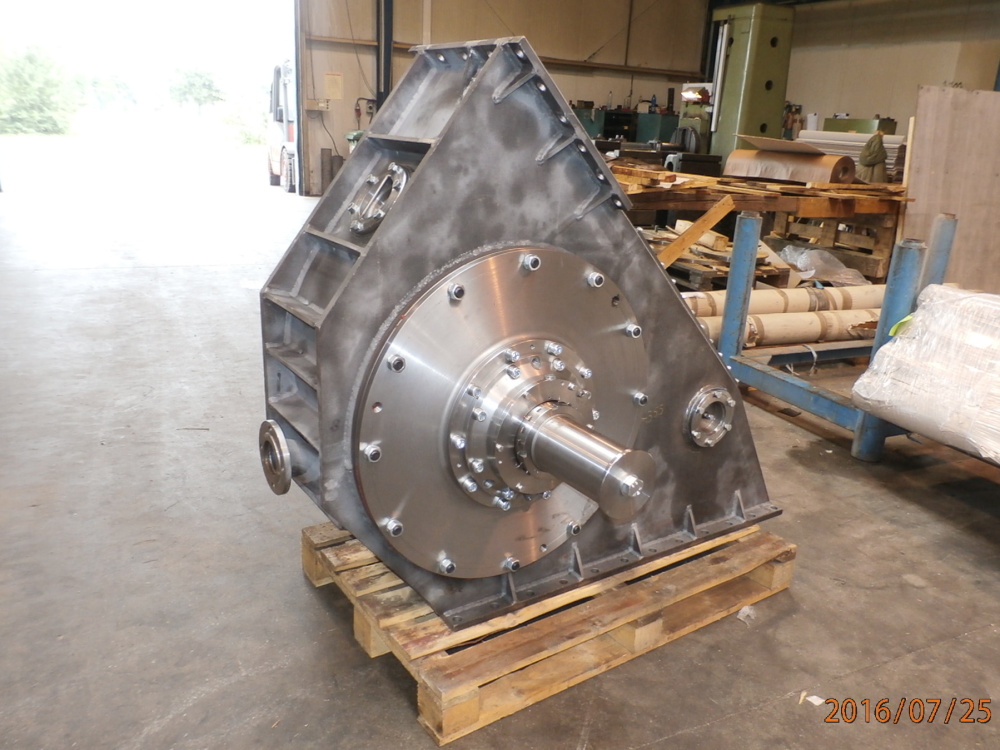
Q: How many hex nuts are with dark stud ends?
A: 11